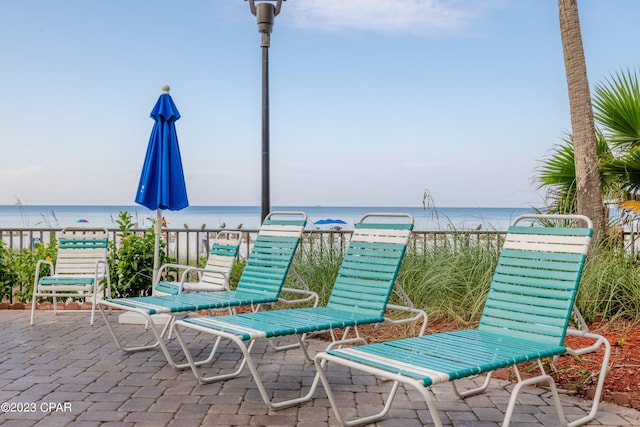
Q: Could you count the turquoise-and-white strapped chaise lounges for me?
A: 3